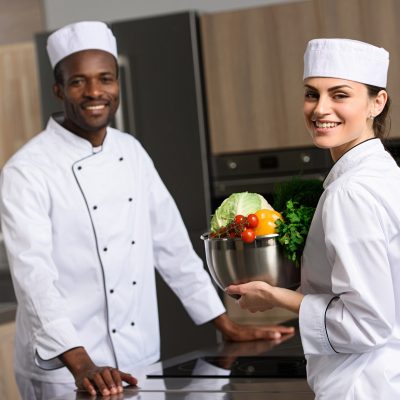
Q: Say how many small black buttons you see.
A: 10